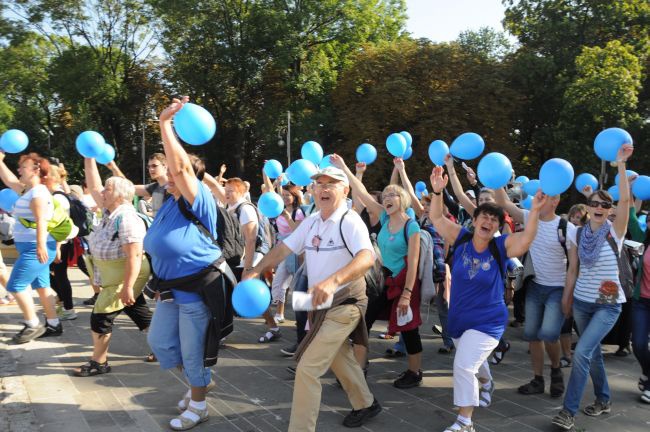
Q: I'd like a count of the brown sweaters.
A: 1